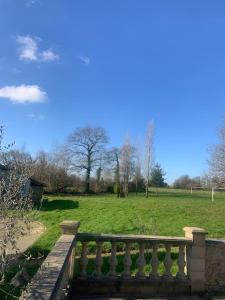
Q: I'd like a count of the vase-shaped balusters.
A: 8